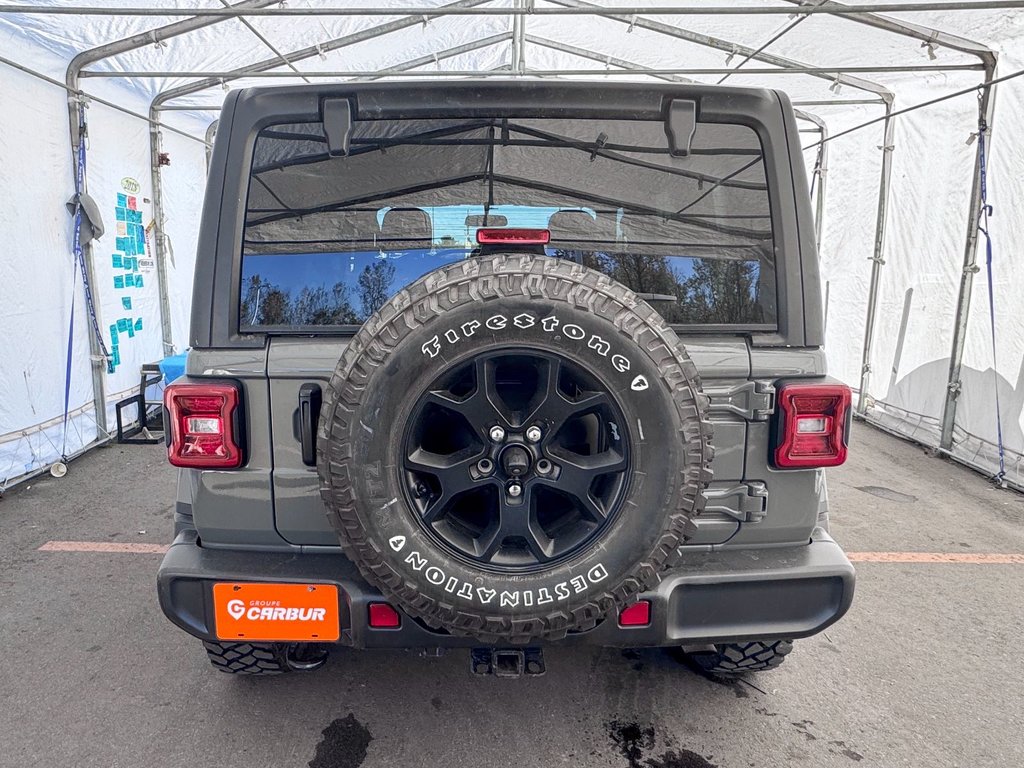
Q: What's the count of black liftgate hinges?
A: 2